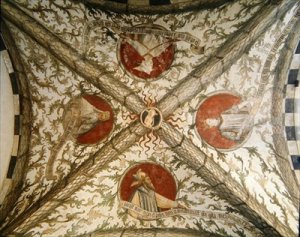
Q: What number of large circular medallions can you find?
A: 4